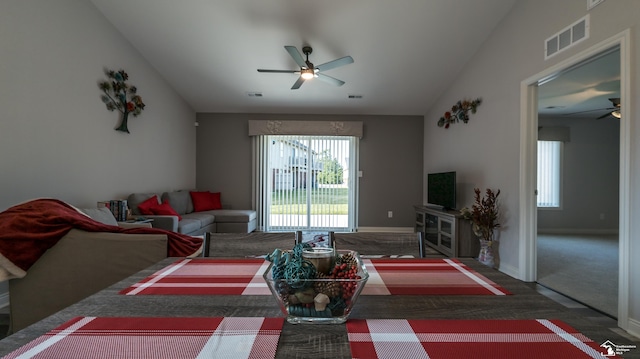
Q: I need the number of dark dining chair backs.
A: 2